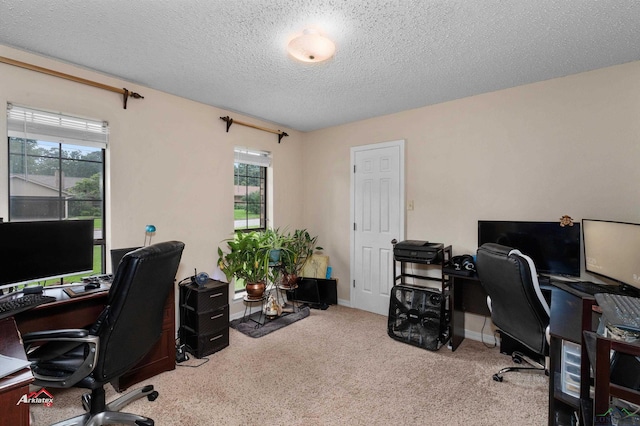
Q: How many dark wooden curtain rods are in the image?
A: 2